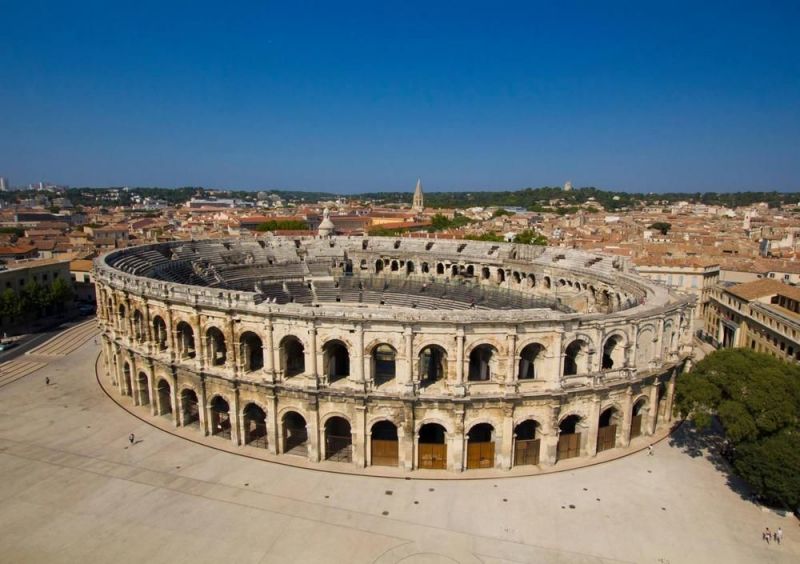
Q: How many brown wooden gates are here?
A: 7